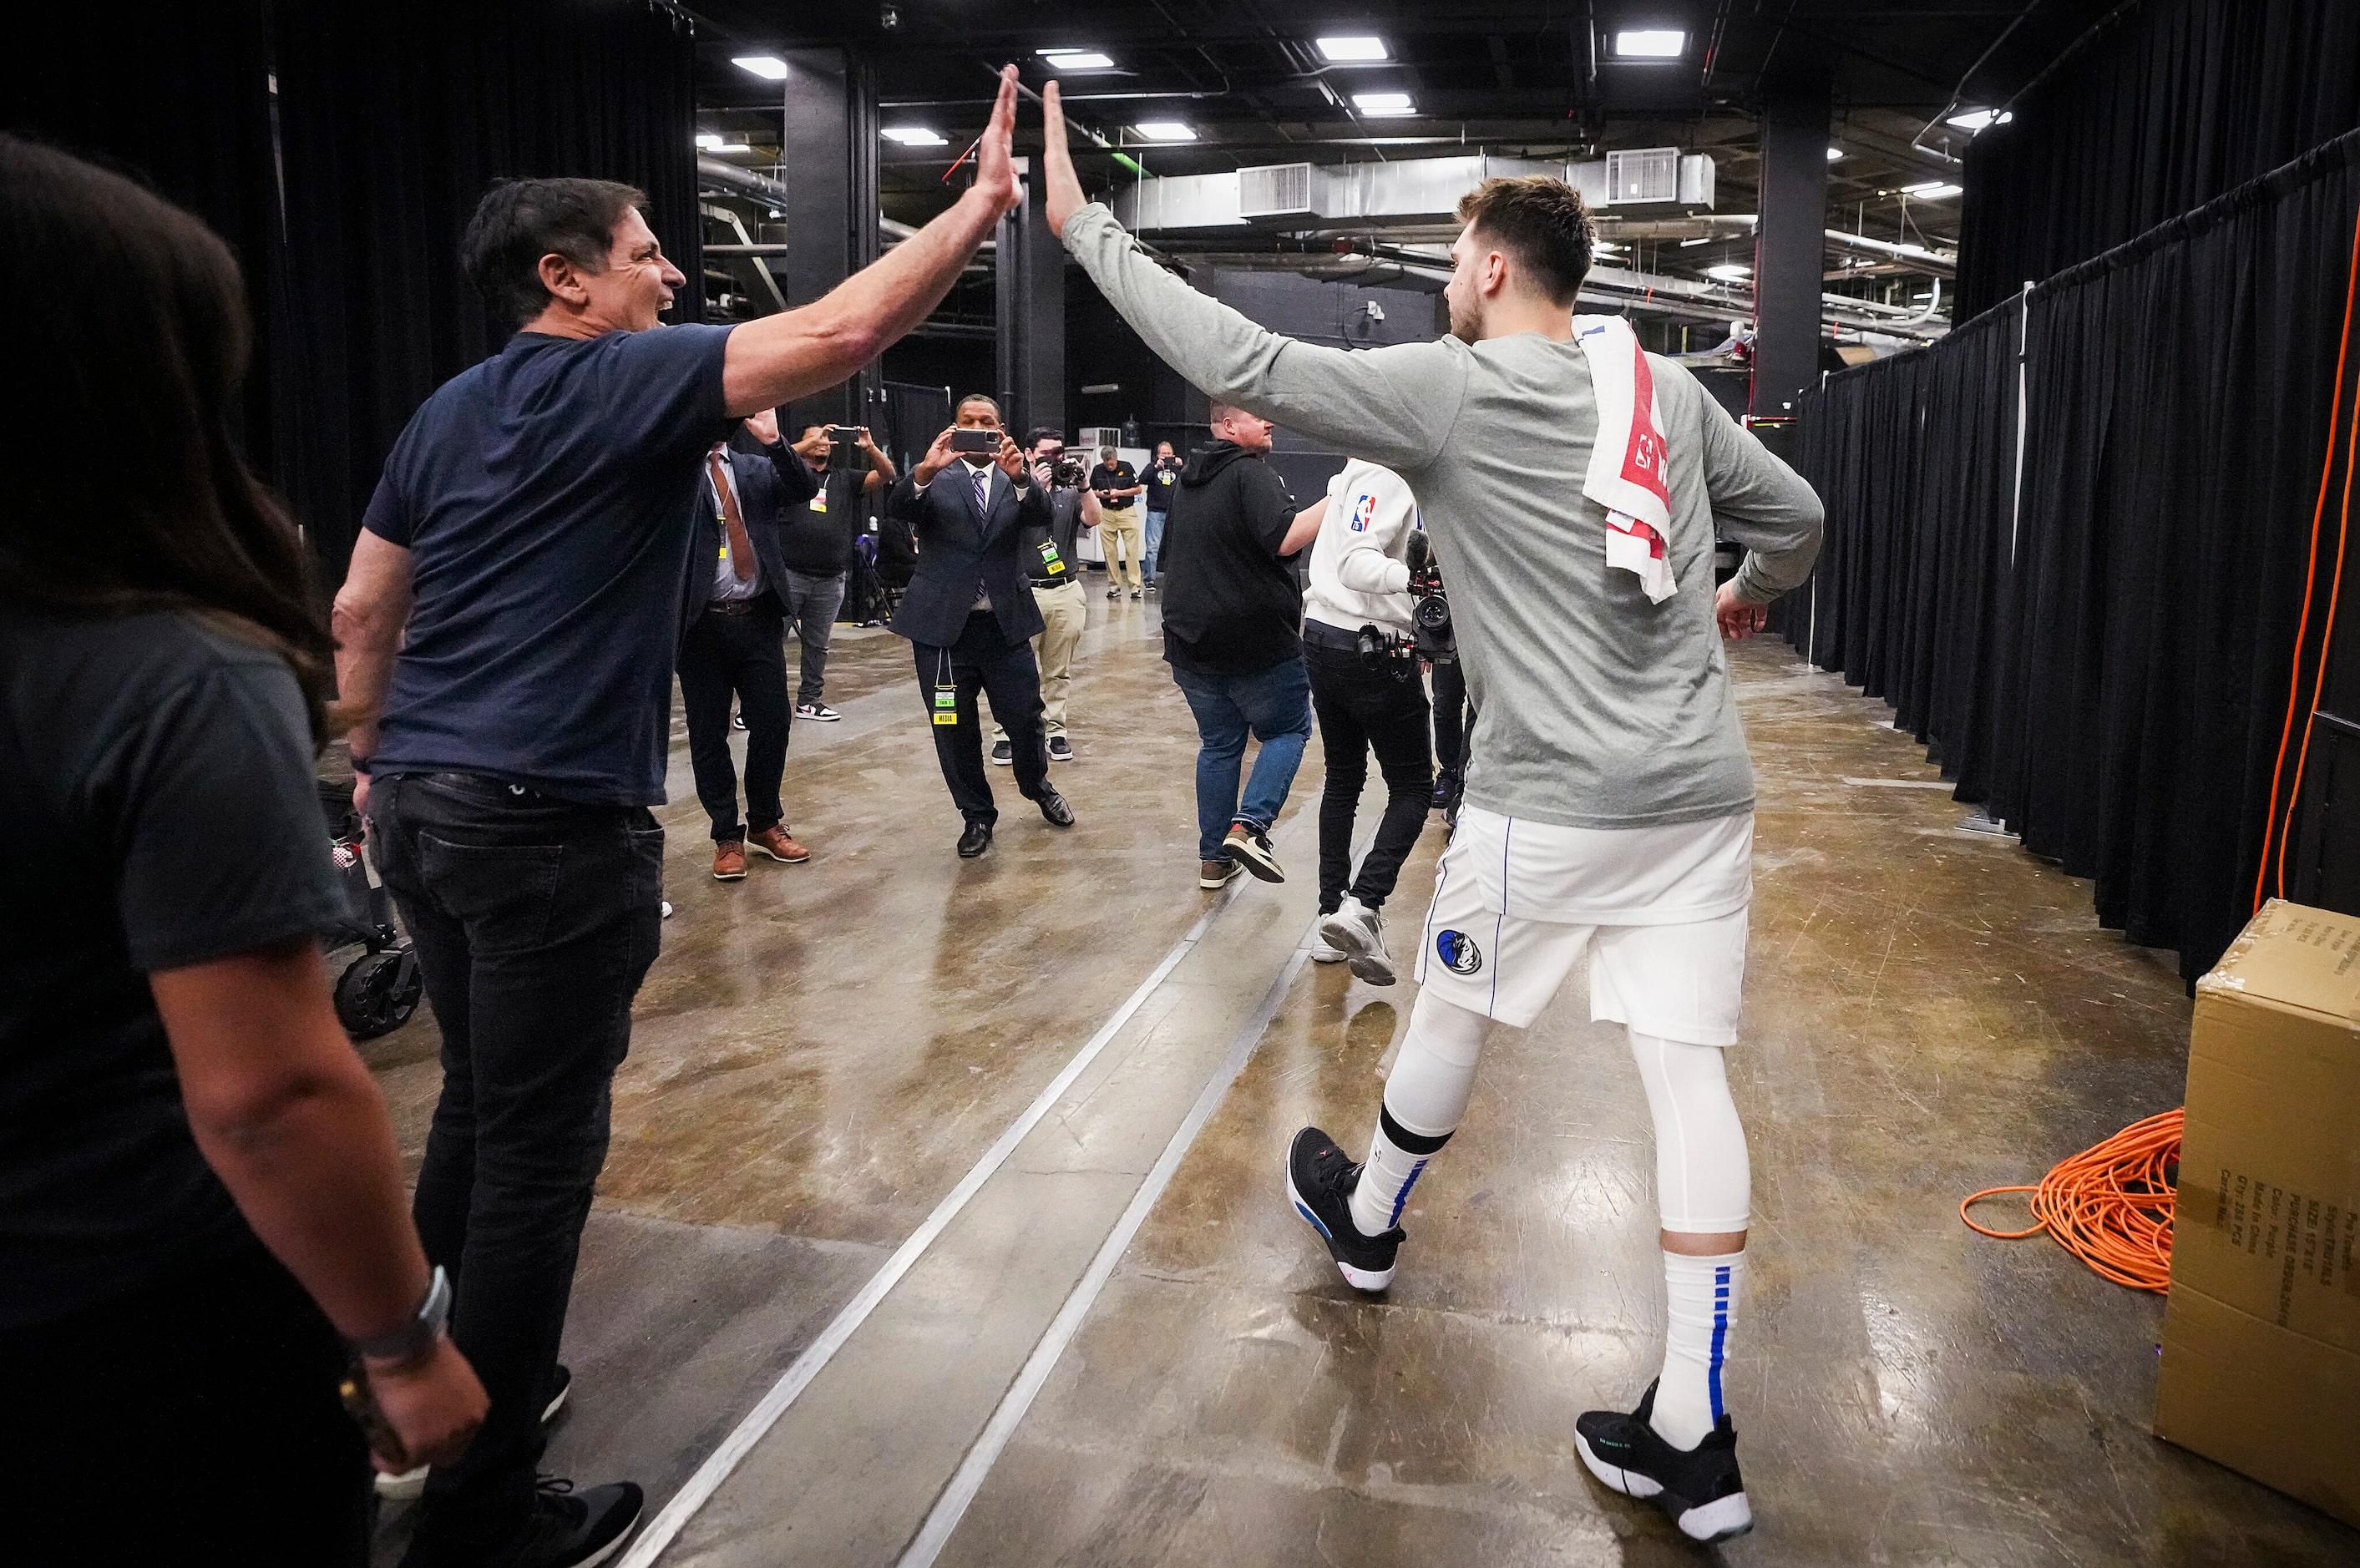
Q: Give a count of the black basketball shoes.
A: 2